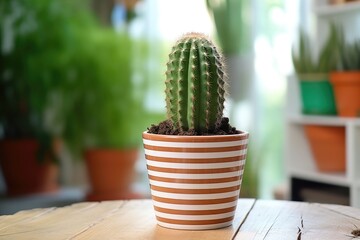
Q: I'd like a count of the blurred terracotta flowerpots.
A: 4